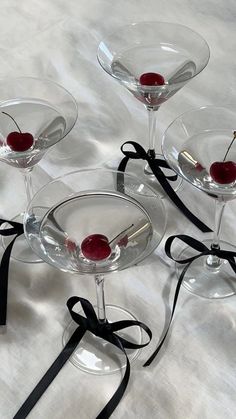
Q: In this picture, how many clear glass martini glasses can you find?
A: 4